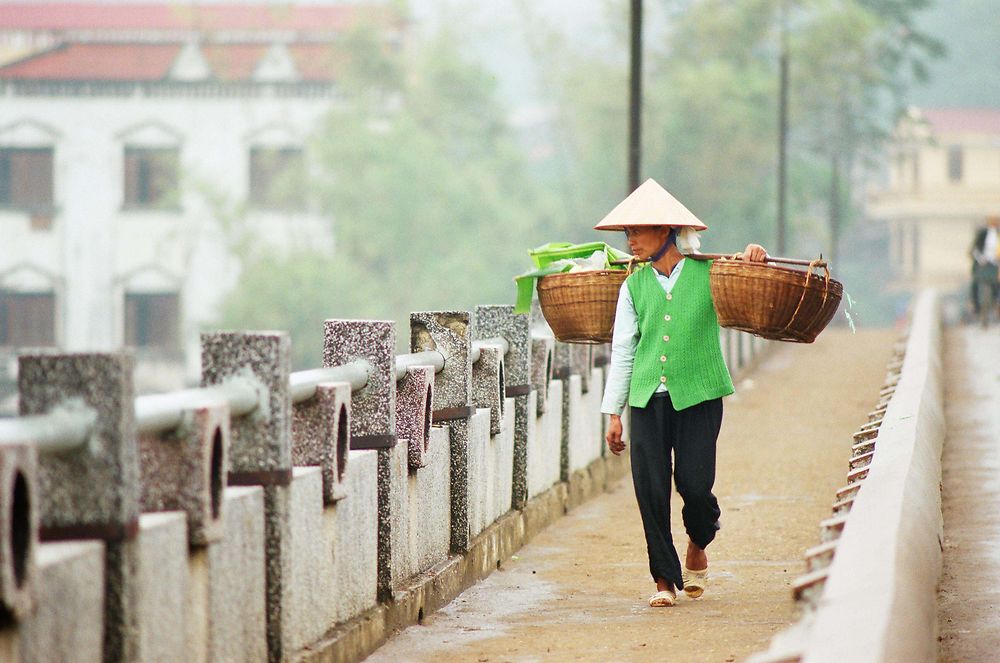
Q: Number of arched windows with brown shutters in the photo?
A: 5